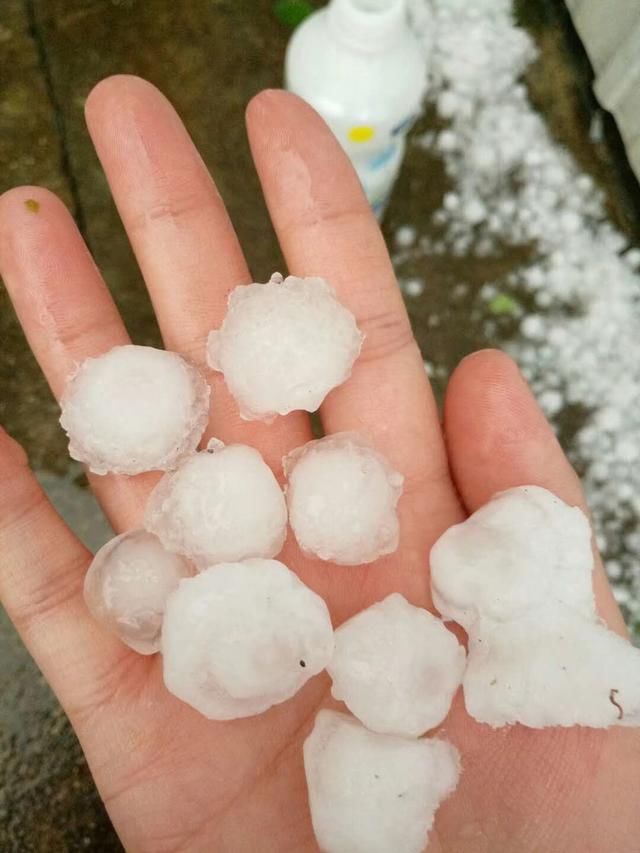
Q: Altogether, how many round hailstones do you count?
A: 7